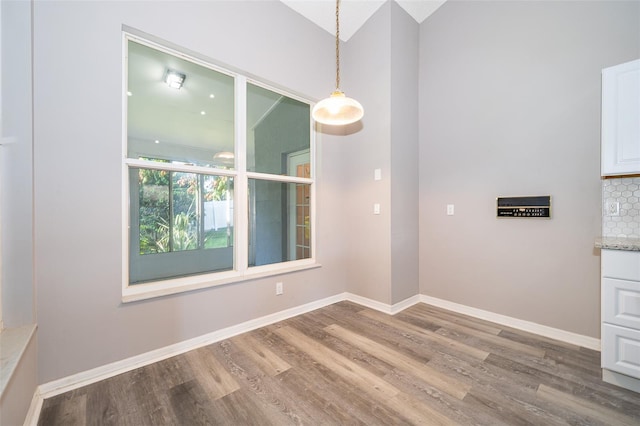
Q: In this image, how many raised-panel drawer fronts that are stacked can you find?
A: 2